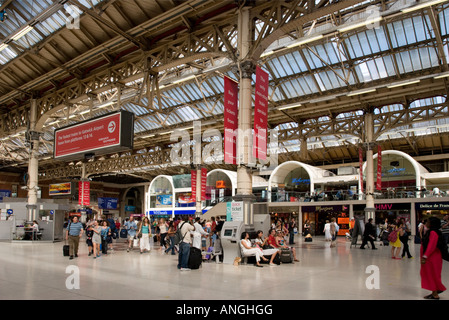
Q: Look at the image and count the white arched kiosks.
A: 4